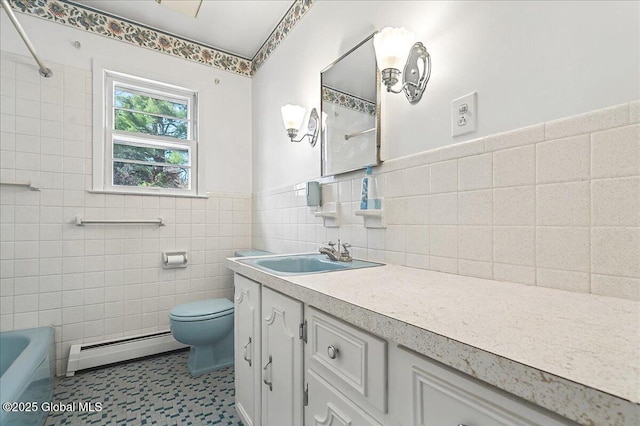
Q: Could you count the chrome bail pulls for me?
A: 2